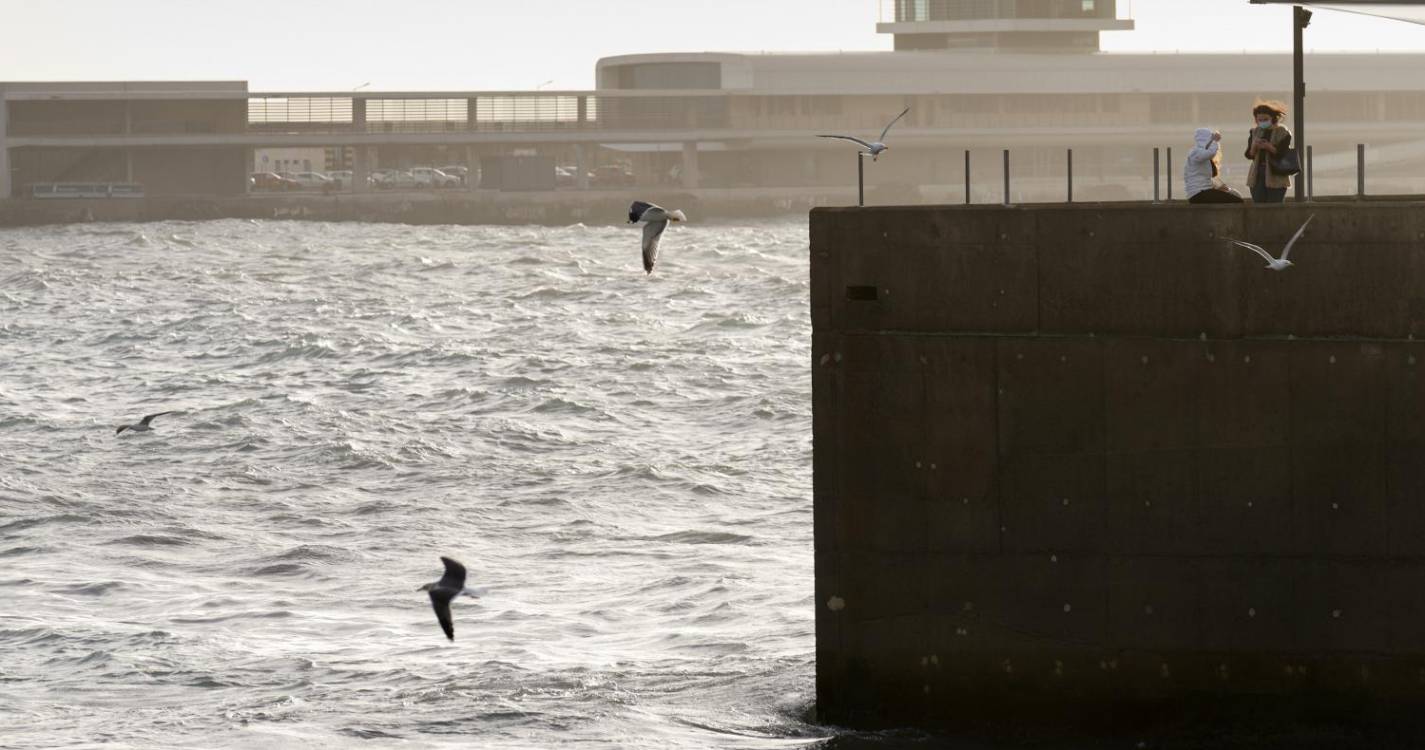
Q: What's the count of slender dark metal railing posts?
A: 8